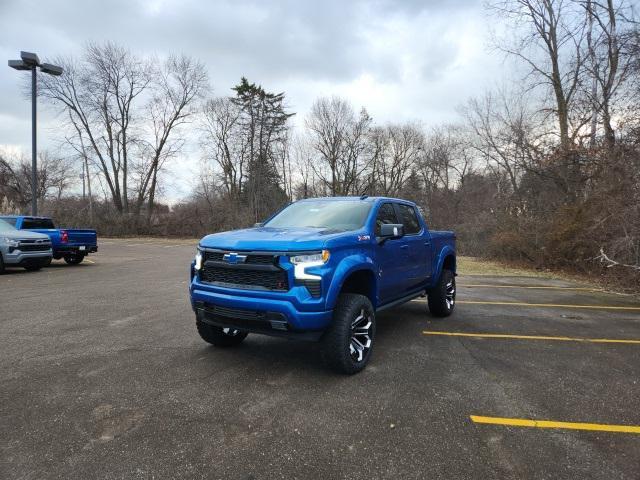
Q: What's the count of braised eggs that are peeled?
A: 0